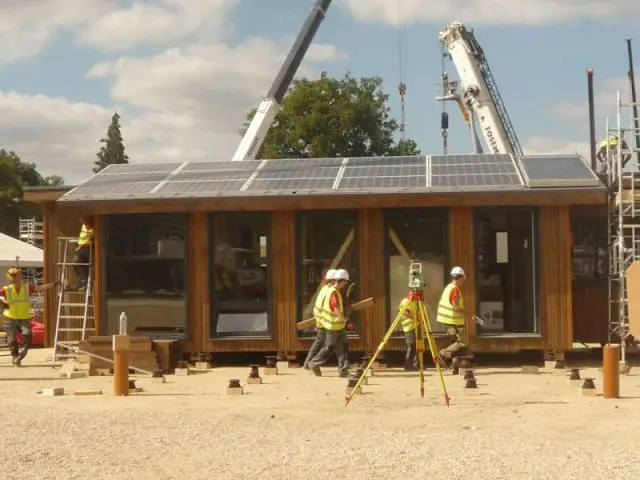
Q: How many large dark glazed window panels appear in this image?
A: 5